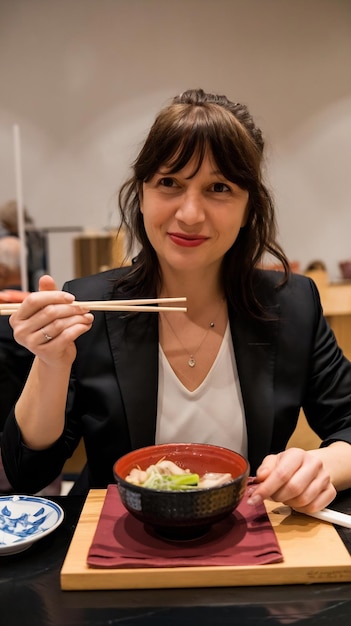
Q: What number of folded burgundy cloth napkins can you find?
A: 1